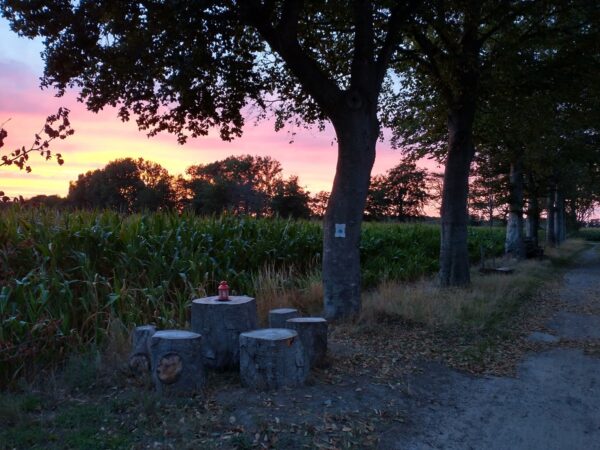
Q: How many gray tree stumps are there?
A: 6